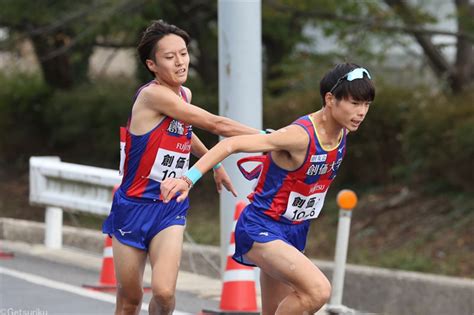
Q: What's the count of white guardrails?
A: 1